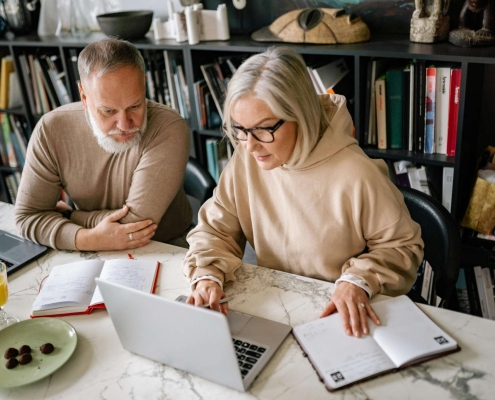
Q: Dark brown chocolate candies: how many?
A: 5